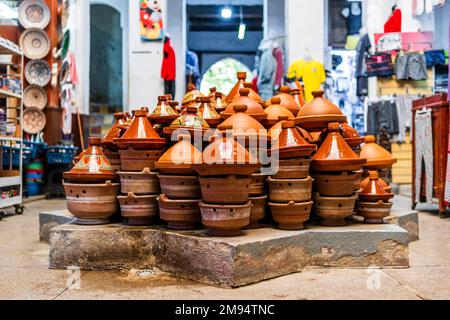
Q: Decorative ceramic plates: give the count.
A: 5